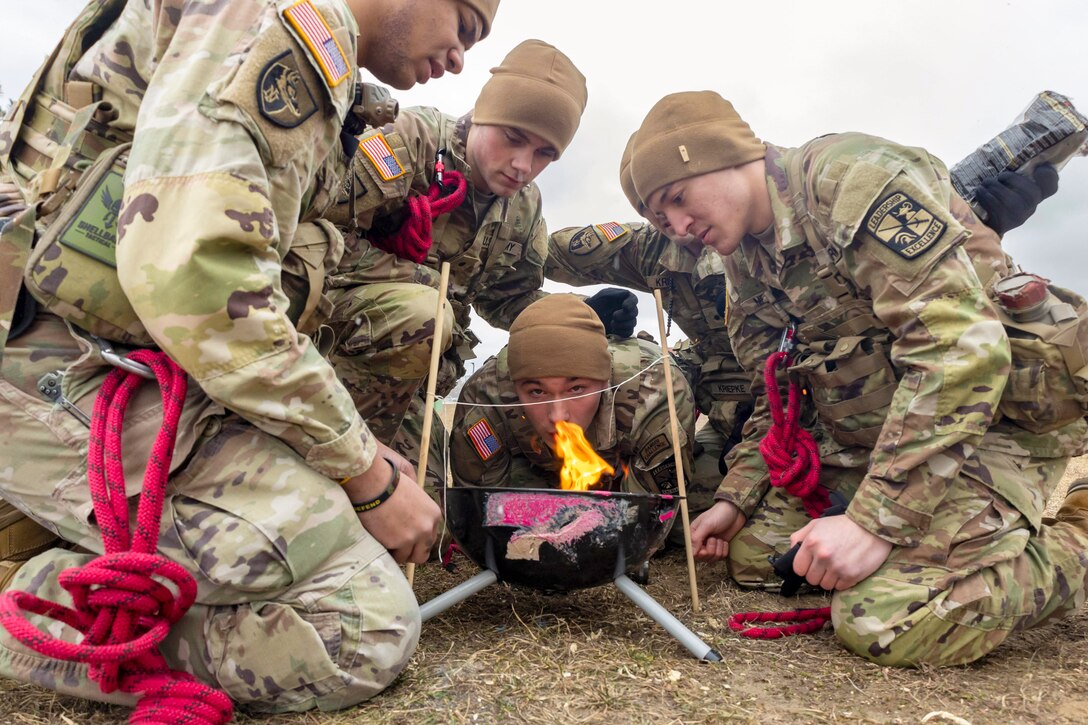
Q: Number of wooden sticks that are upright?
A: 2